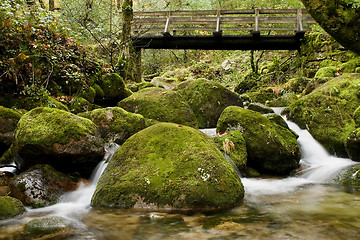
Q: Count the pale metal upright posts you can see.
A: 4